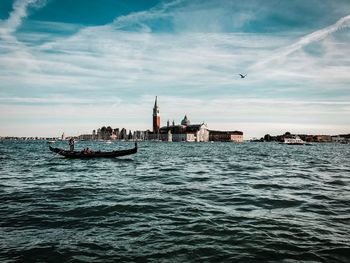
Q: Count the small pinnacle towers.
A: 2